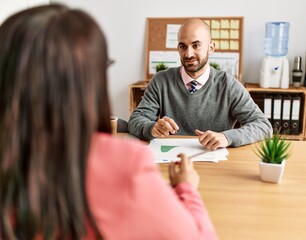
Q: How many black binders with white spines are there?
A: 4